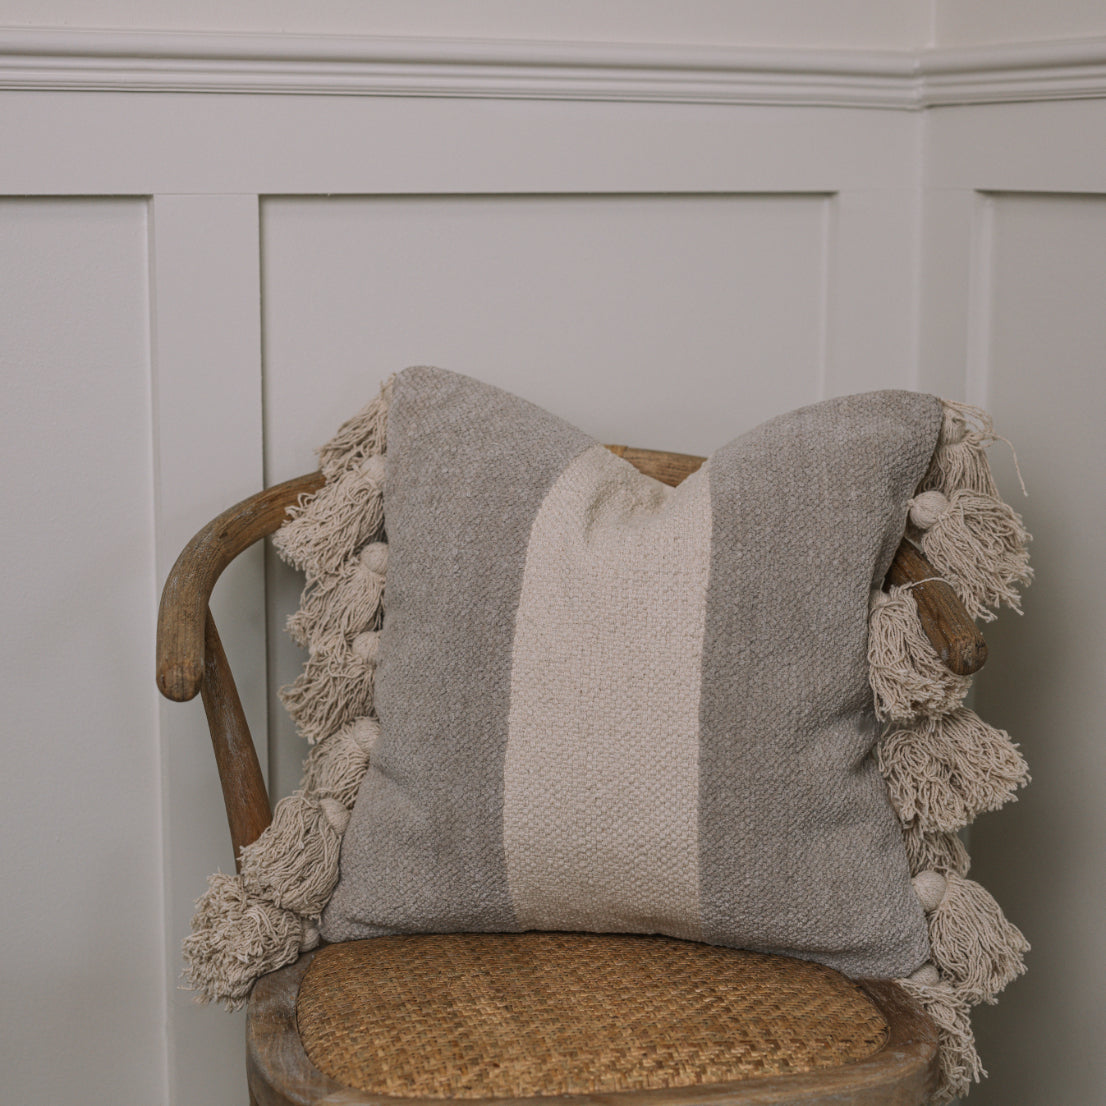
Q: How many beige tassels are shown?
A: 14